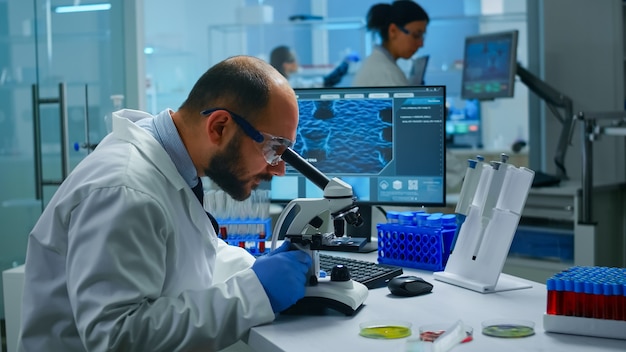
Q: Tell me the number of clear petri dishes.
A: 3